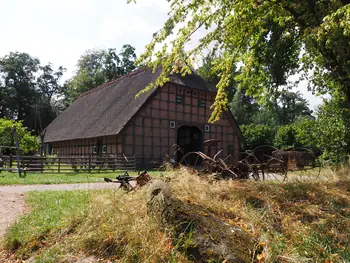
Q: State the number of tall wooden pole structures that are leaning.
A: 1